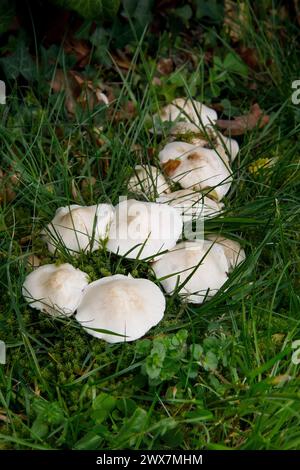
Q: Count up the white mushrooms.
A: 11